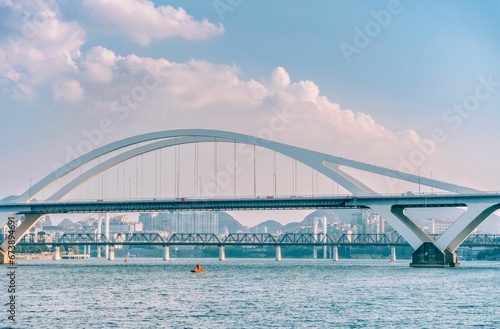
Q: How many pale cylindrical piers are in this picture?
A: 7